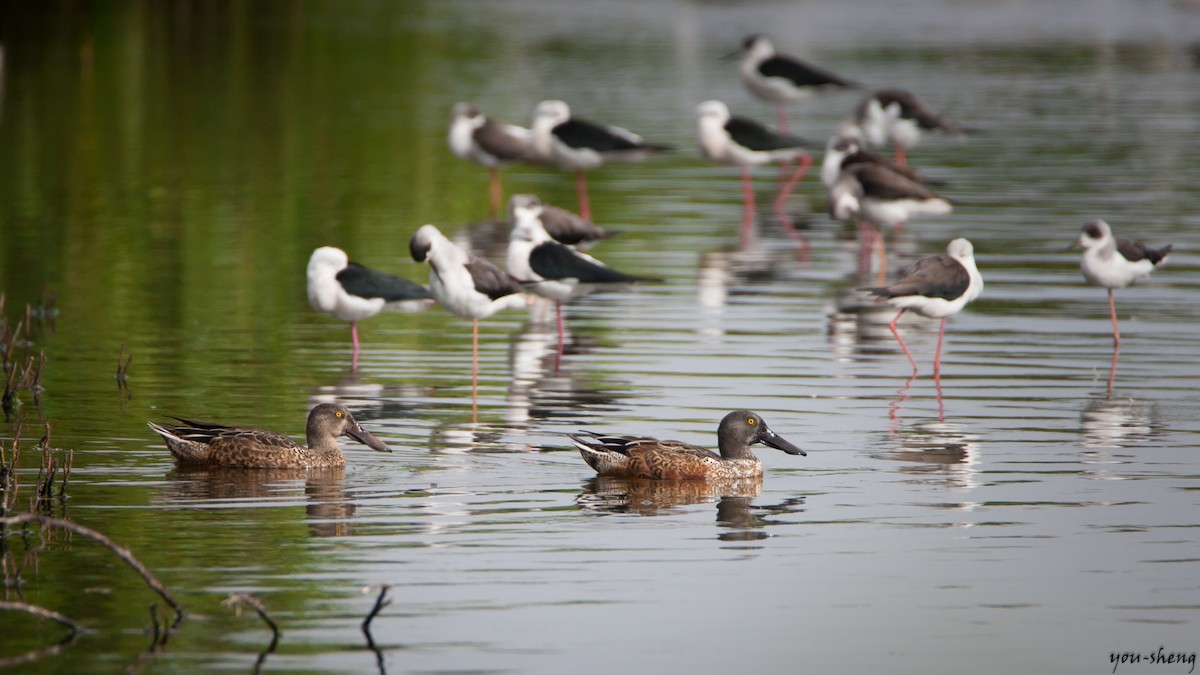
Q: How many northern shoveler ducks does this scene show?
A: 2